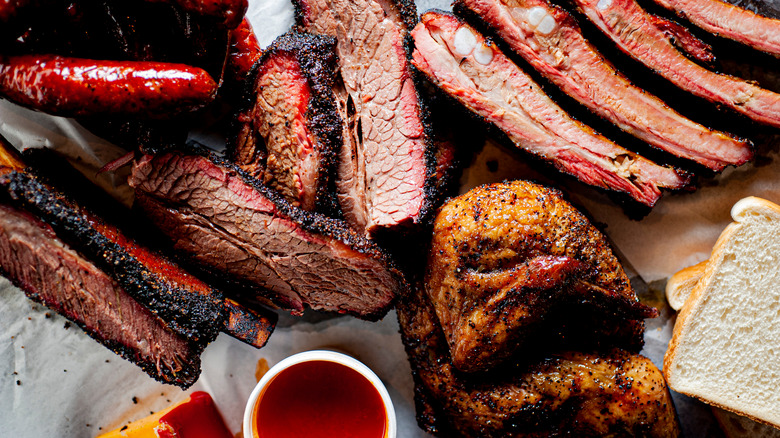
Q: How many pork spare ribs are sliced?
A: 4